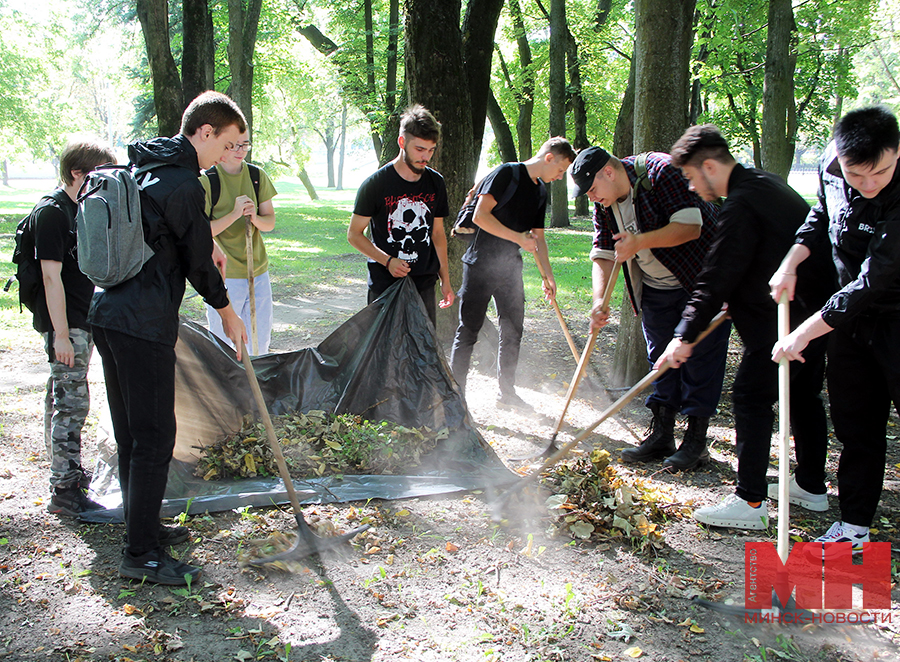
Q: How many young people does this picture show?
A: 8